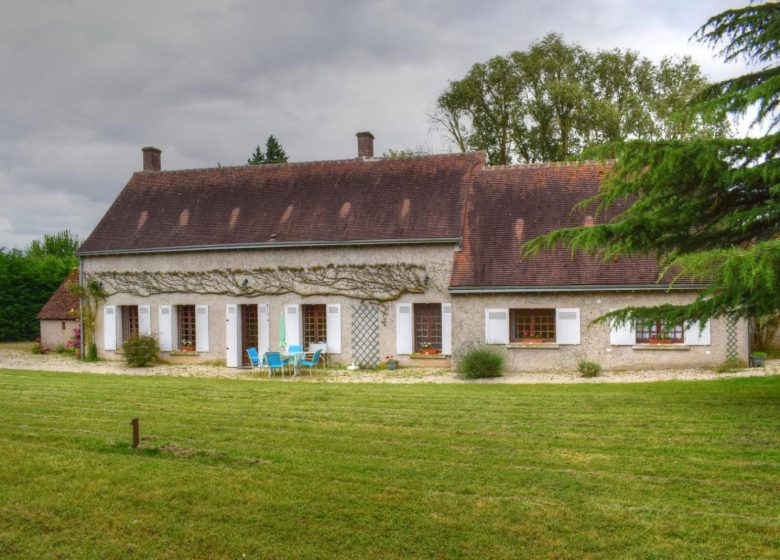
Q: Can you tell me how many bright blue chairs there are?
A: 4